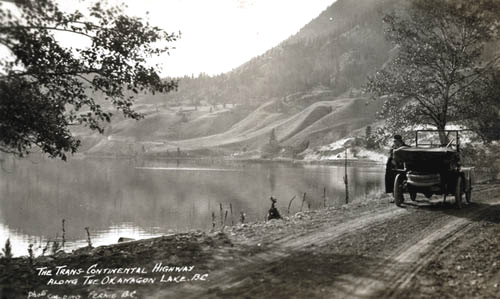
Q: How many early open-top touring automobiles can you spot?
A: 1